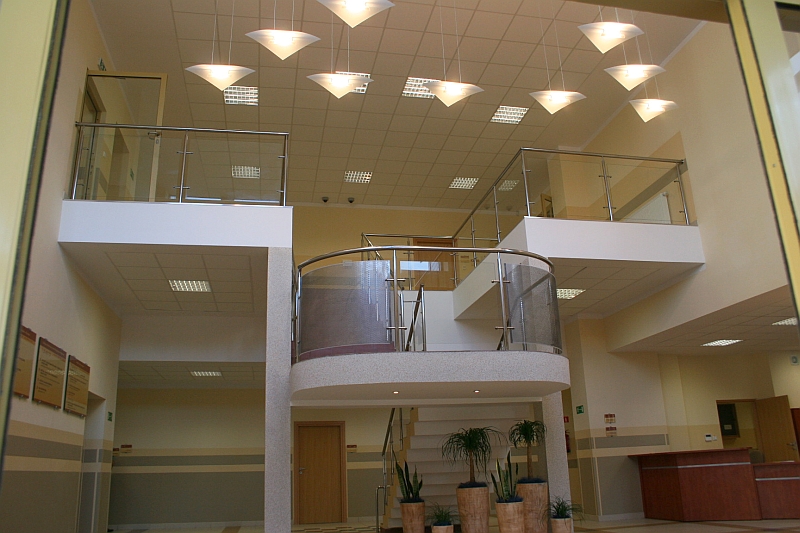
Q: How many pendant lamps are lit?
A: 9